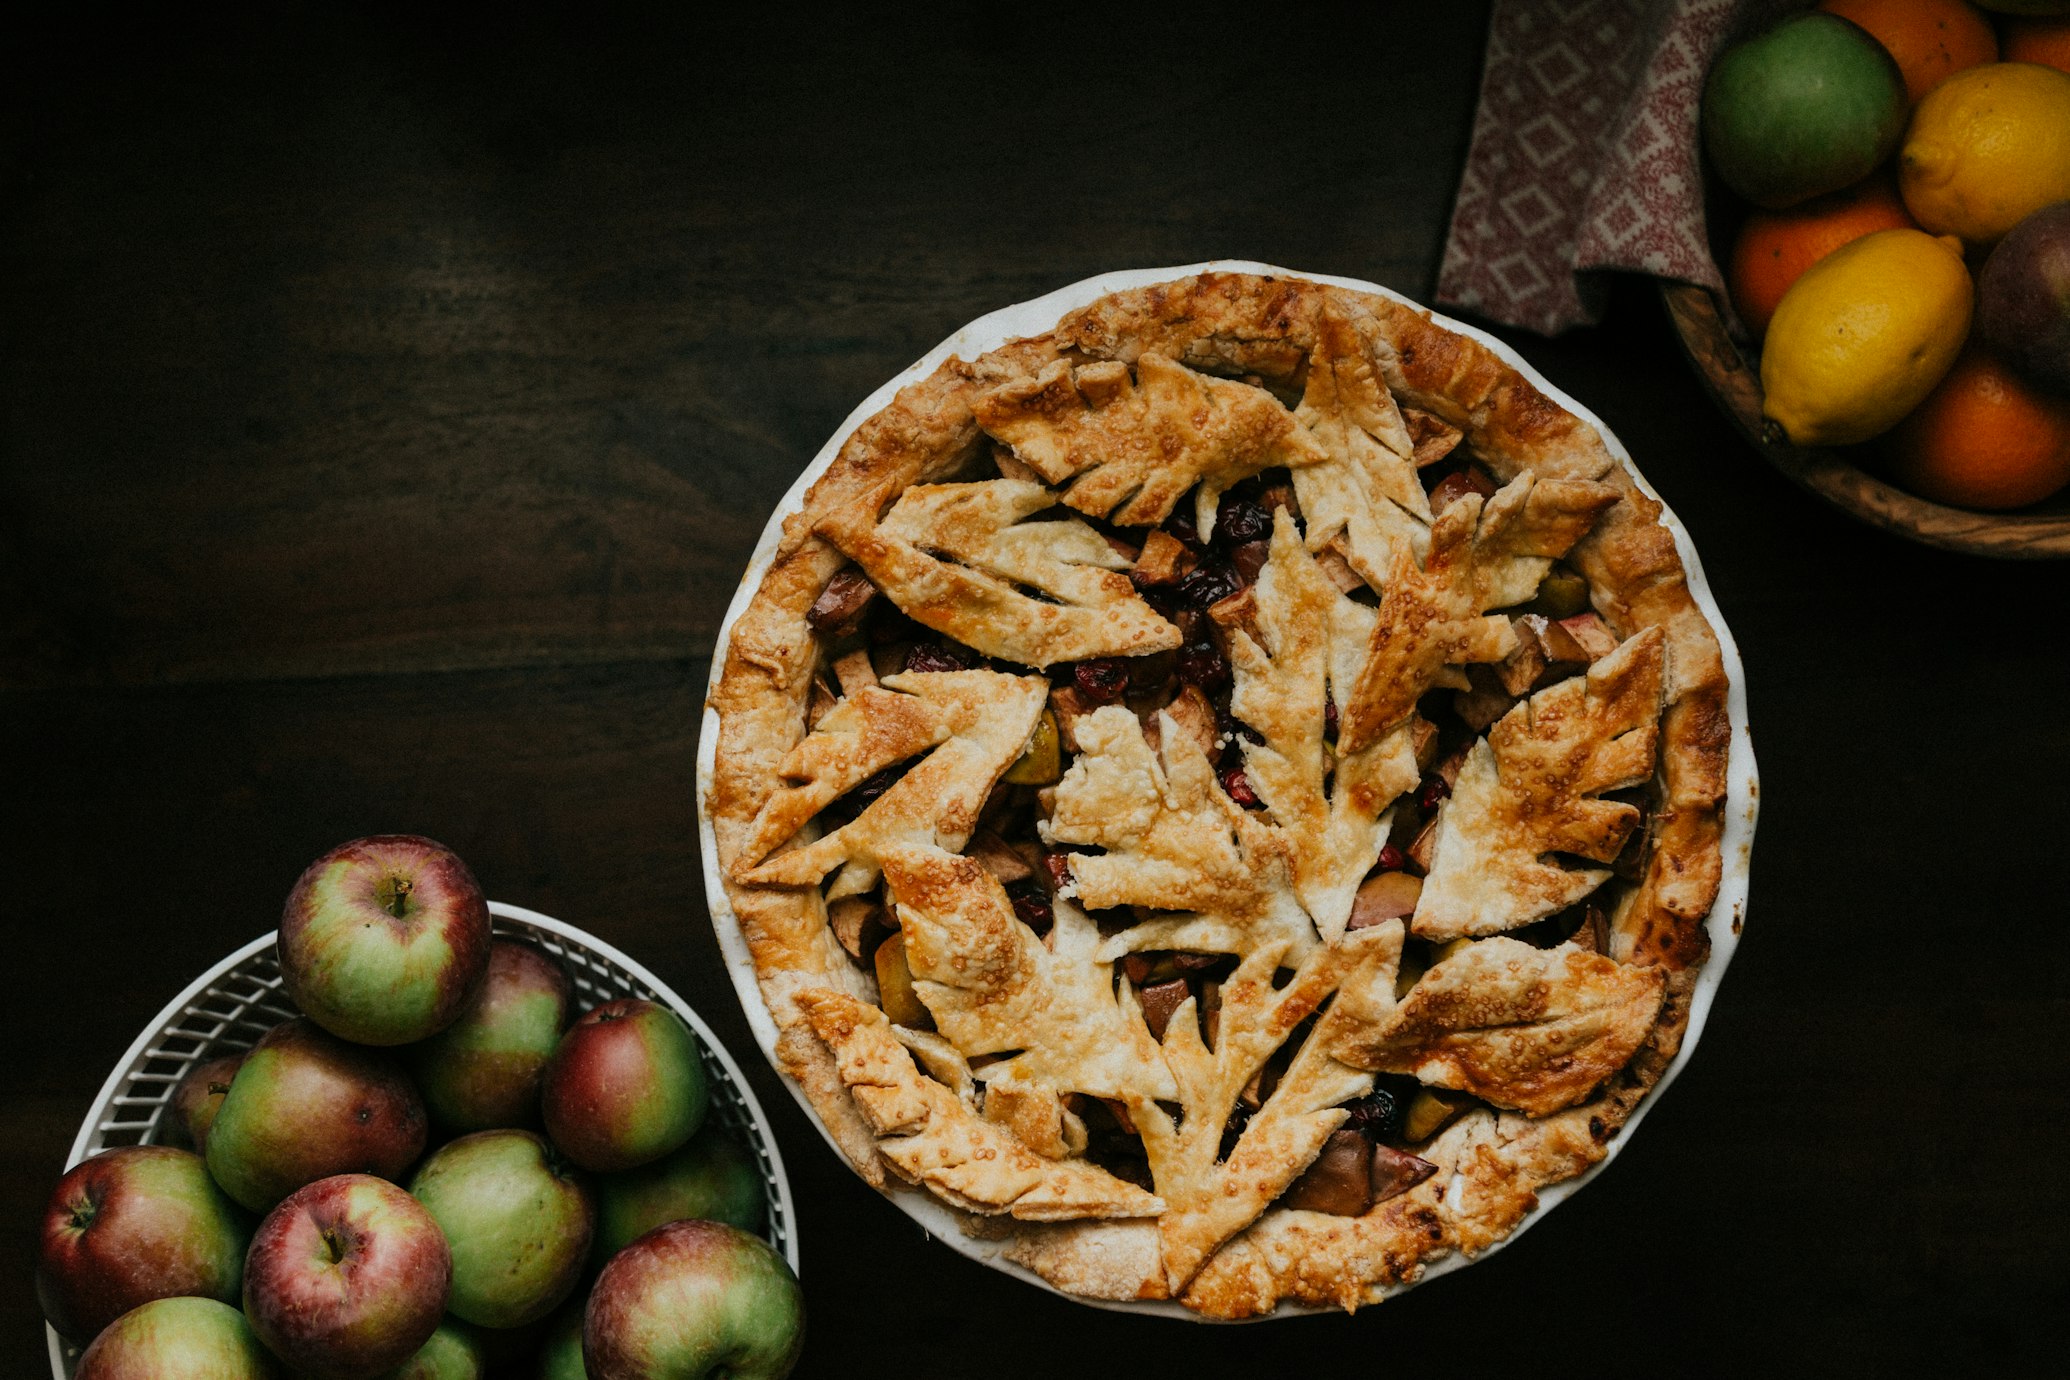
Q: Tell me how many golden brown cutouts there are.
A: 12